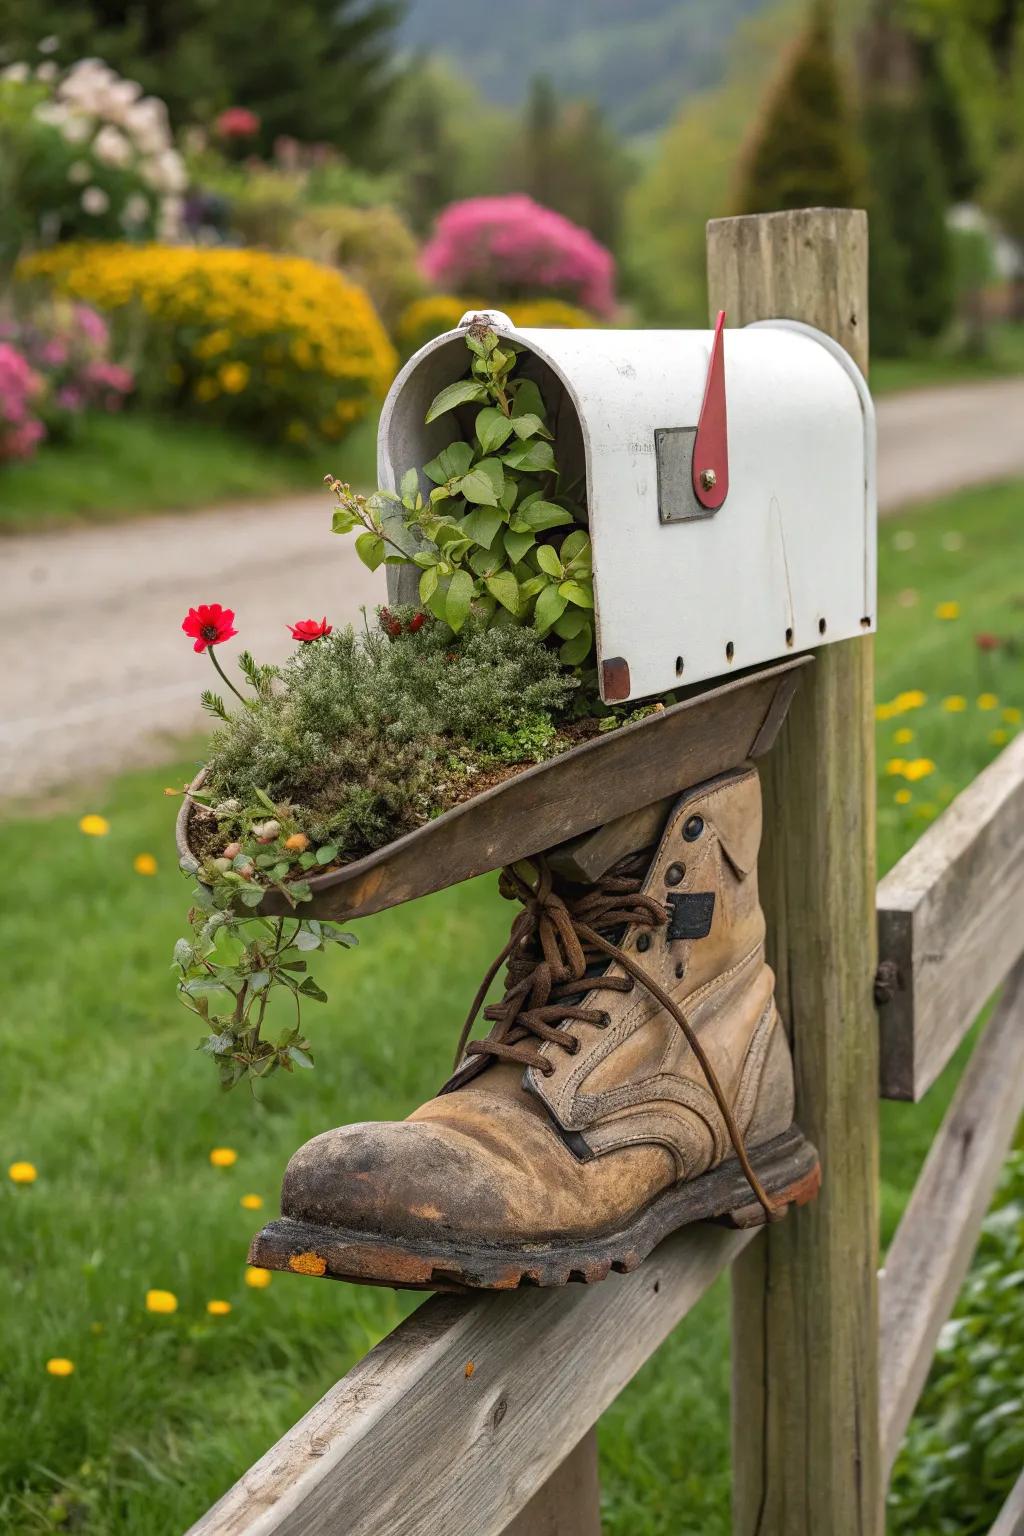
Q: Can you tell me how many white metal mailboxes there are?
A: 1